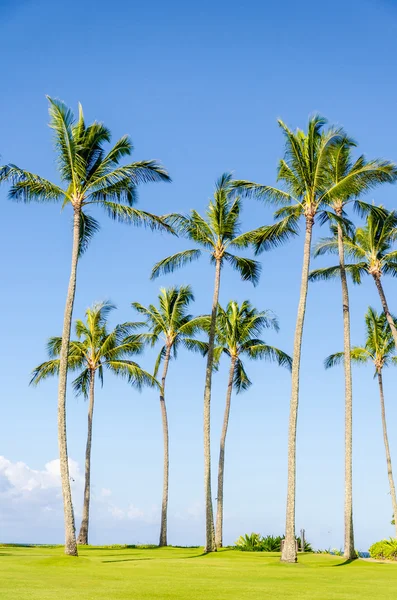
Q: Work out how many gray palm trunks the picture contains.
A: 9